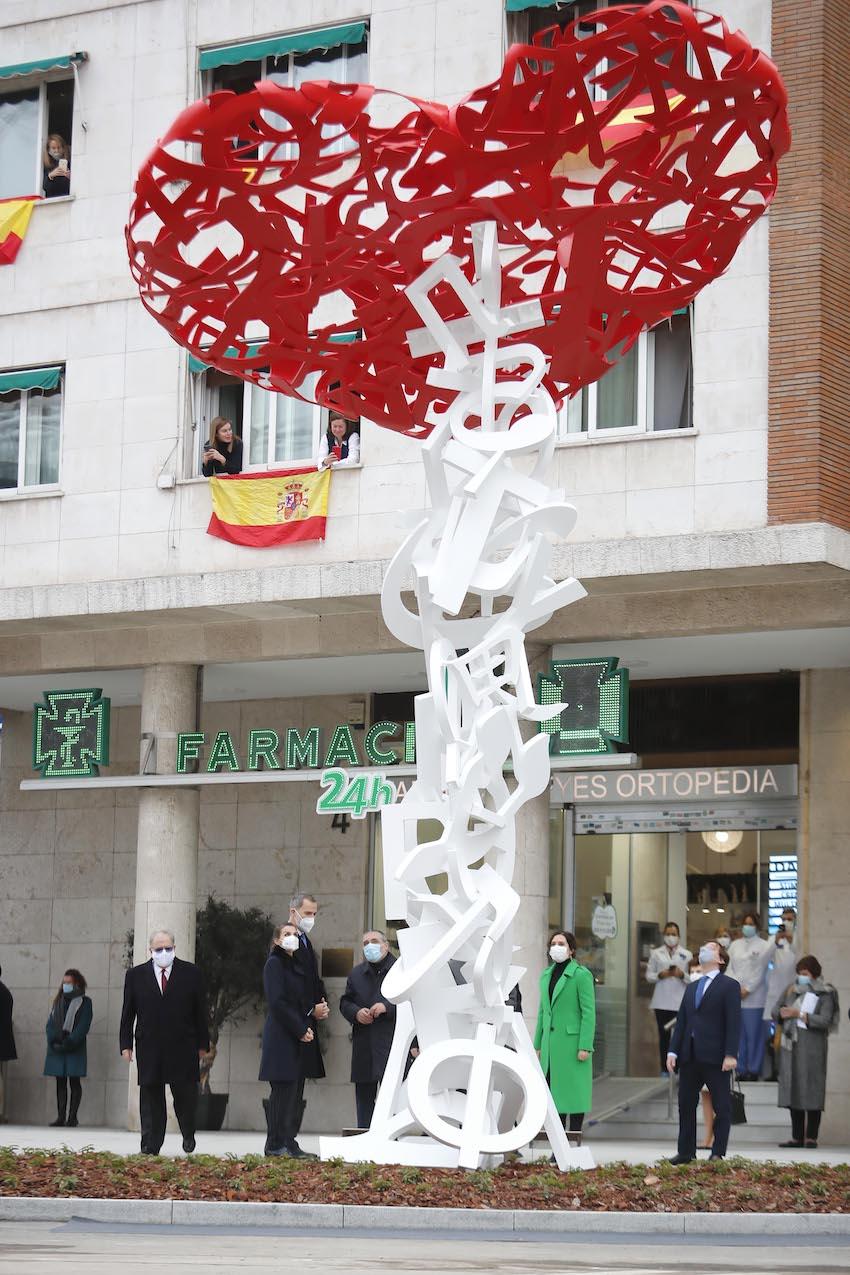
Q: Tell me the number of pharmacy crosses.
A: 2